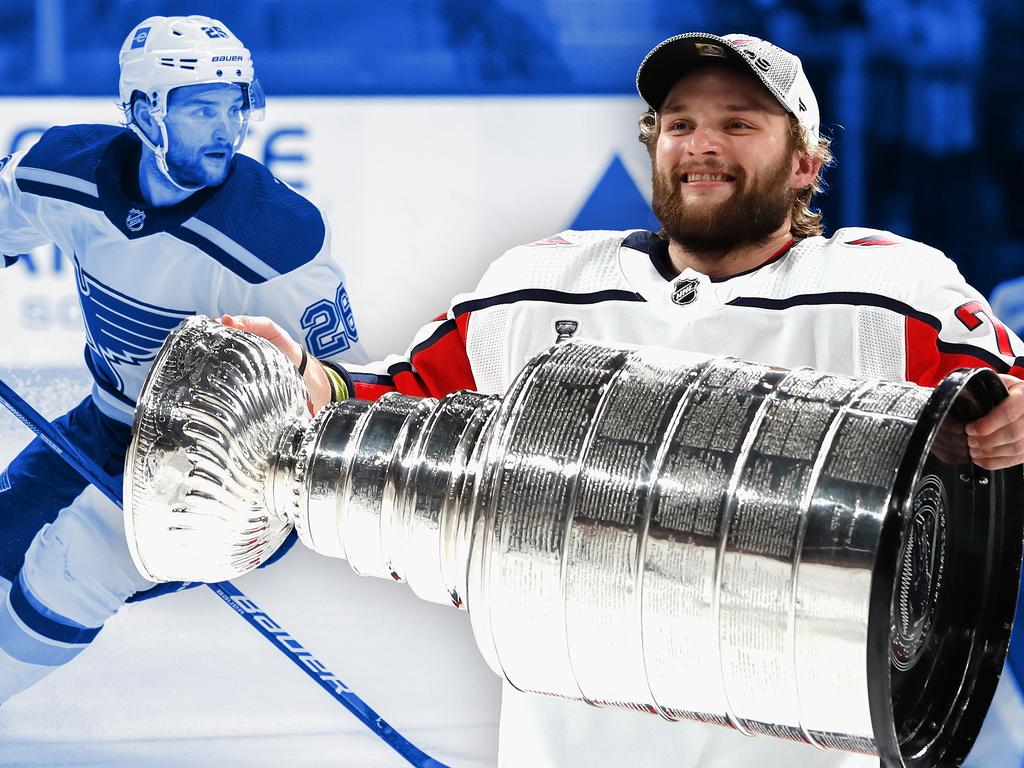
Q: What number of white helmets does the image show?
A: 1